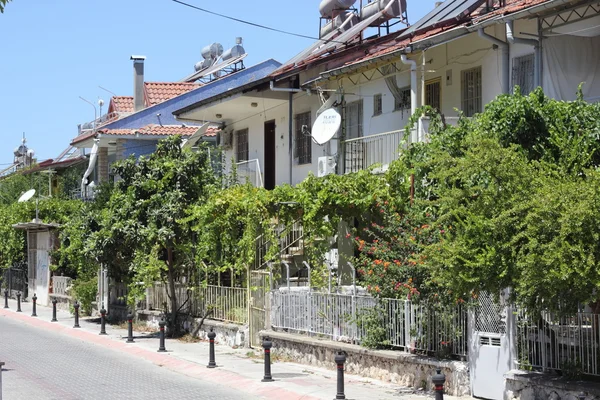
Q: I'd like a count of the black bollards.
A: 12